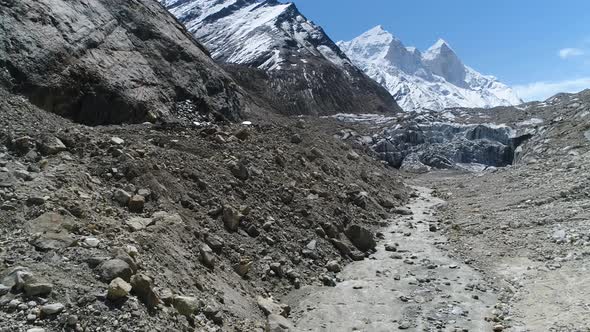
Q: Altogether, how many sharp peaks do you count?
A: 2